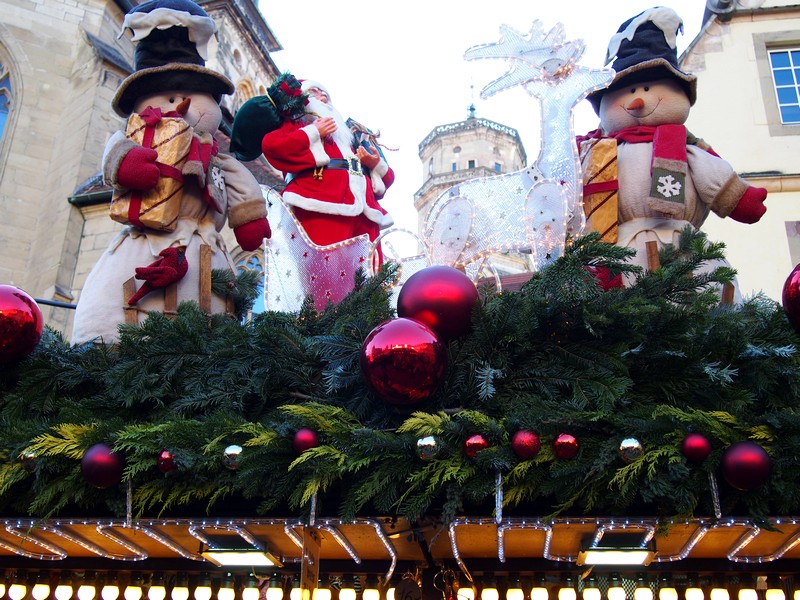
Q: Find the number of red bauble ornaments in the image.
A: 12